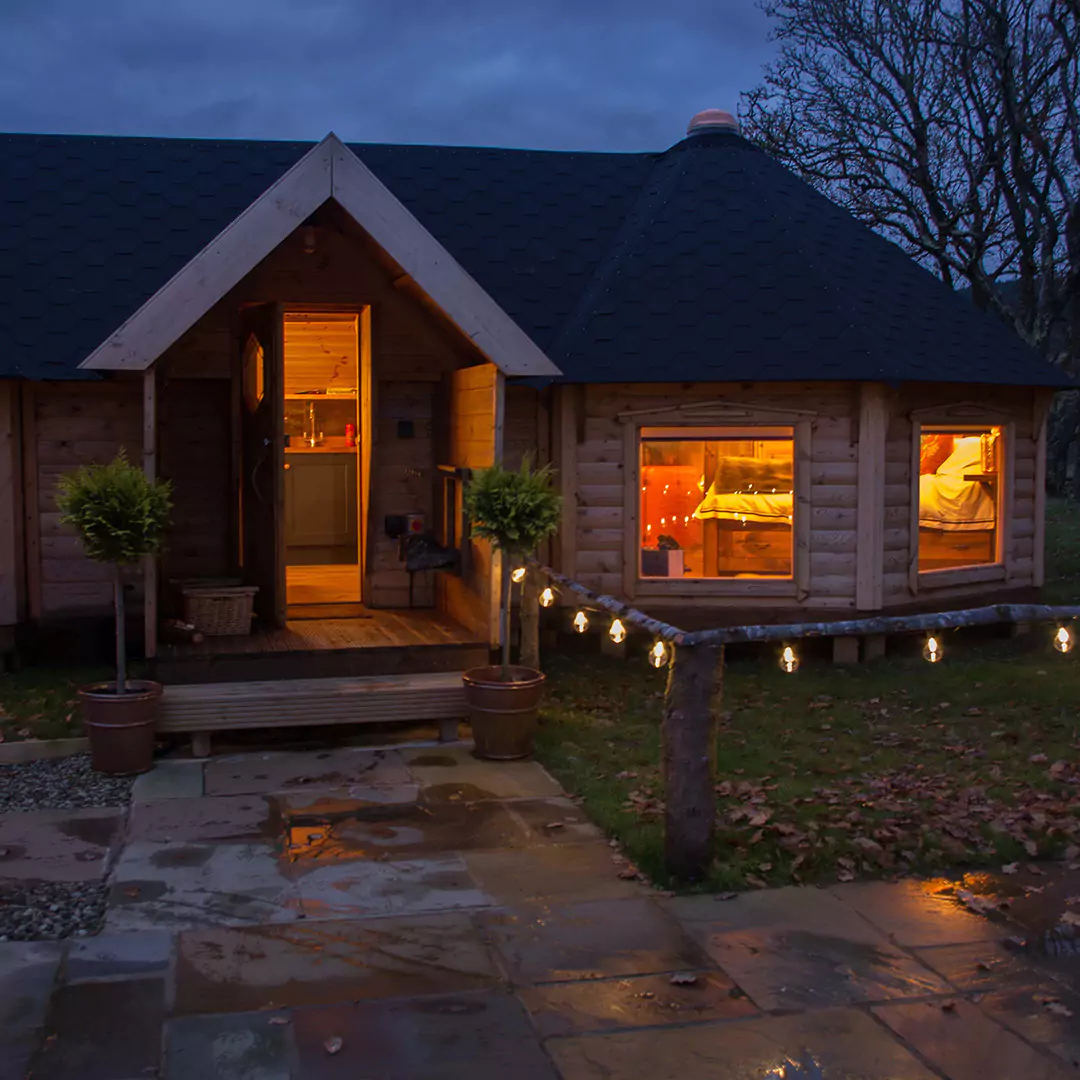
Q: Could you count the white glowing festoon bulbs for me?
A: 8